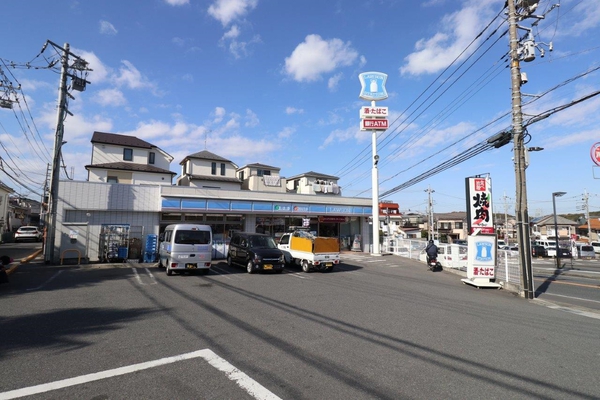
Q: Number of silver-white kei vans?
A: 1